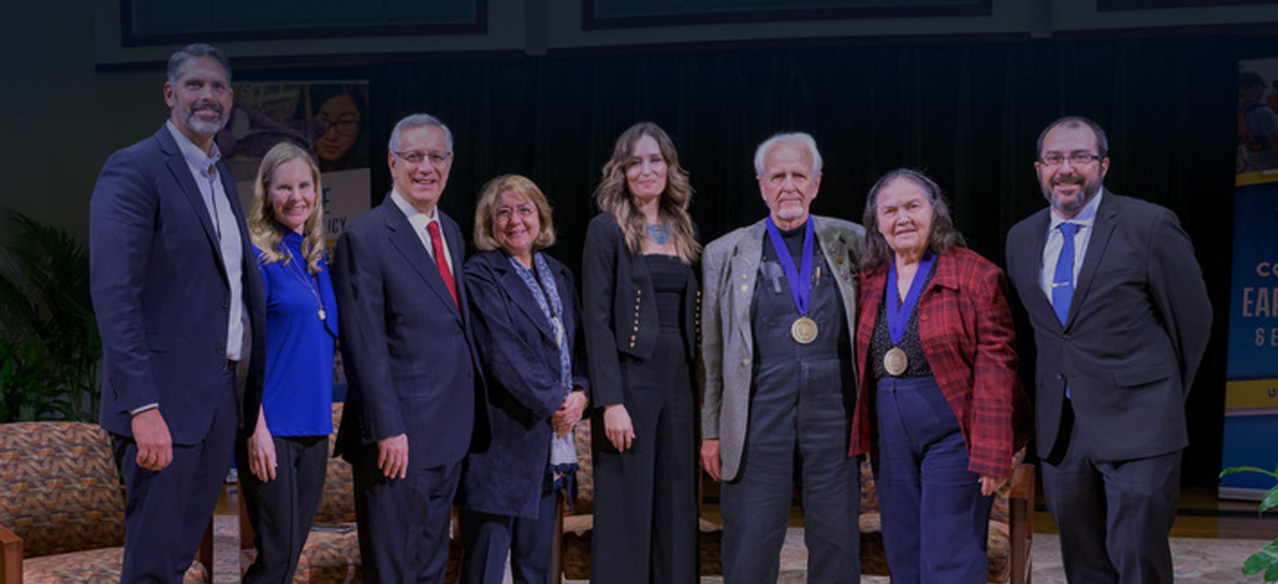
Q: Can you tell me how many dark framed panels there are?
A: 3